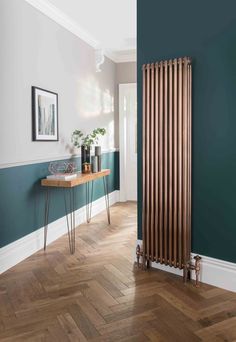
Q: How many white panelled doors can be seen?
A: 1